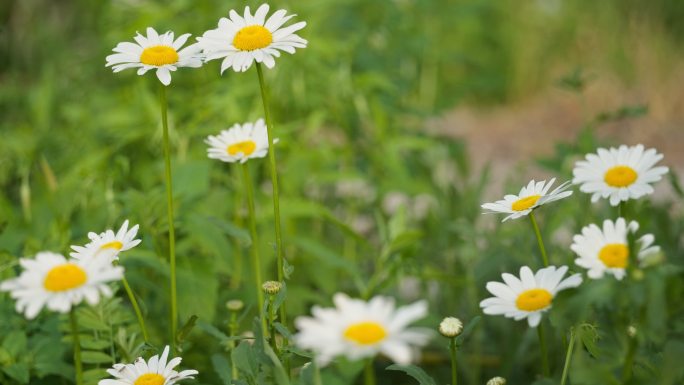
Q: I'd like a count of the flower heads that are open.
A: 11